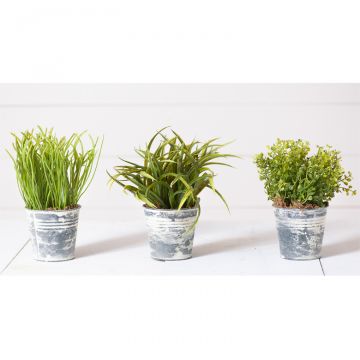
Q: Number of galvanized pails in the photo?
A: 3